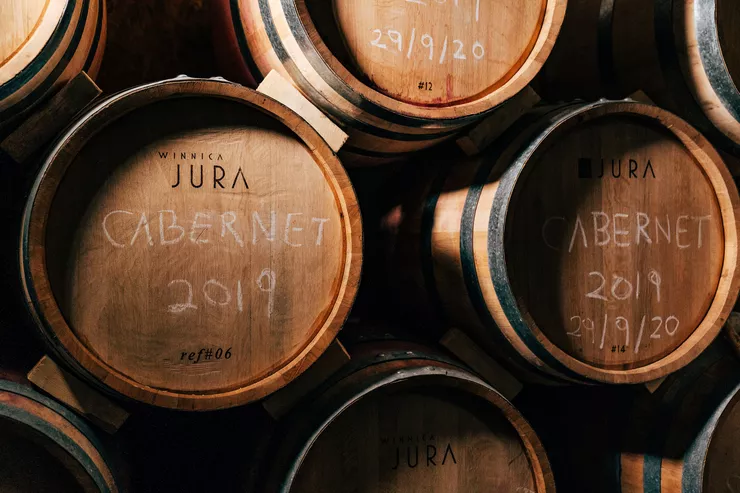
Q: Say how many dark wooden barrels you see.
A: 8